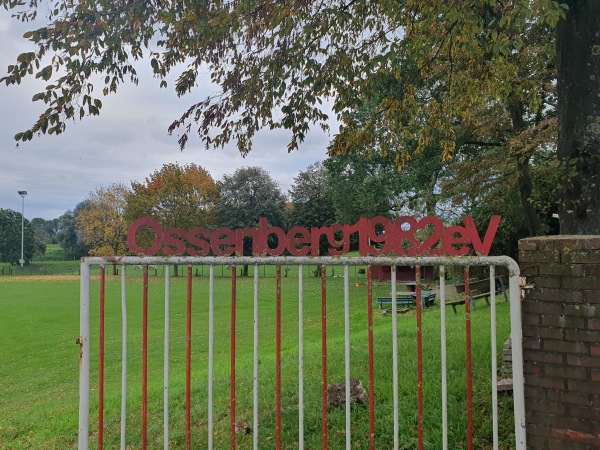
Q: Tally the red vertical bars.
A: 9